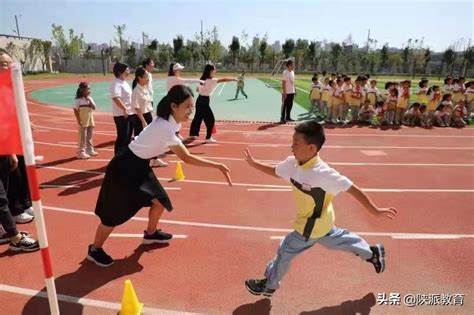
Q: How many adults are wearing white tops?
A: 7